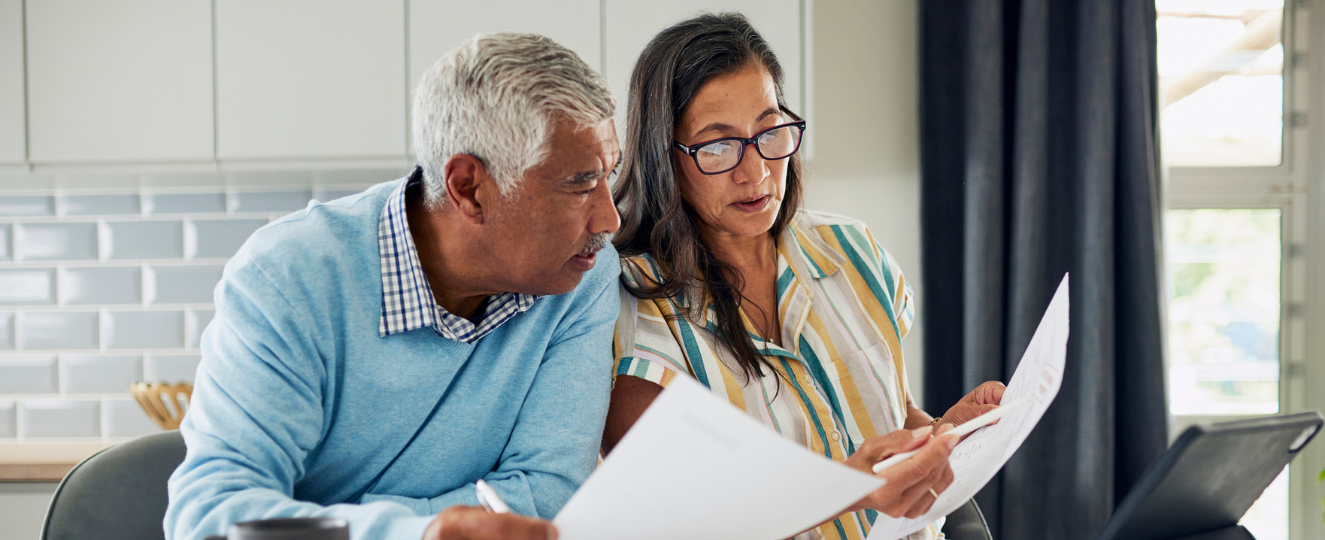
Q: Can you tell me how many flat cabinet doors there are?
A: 5